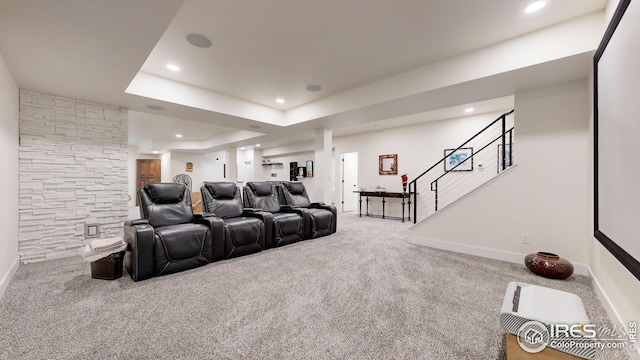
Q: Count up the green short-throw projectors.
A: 0